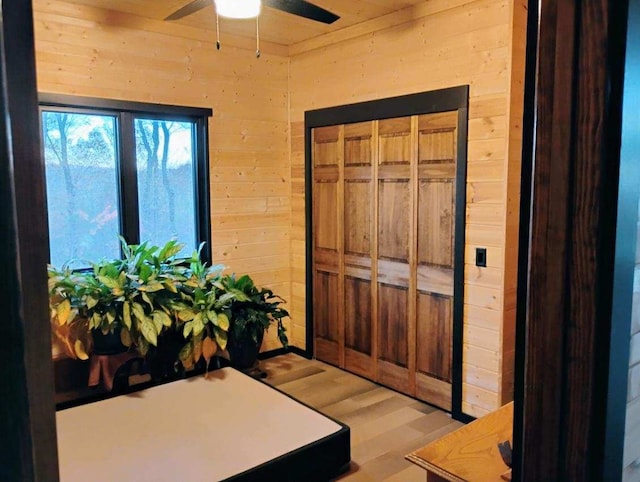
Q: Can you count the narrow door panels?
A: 4